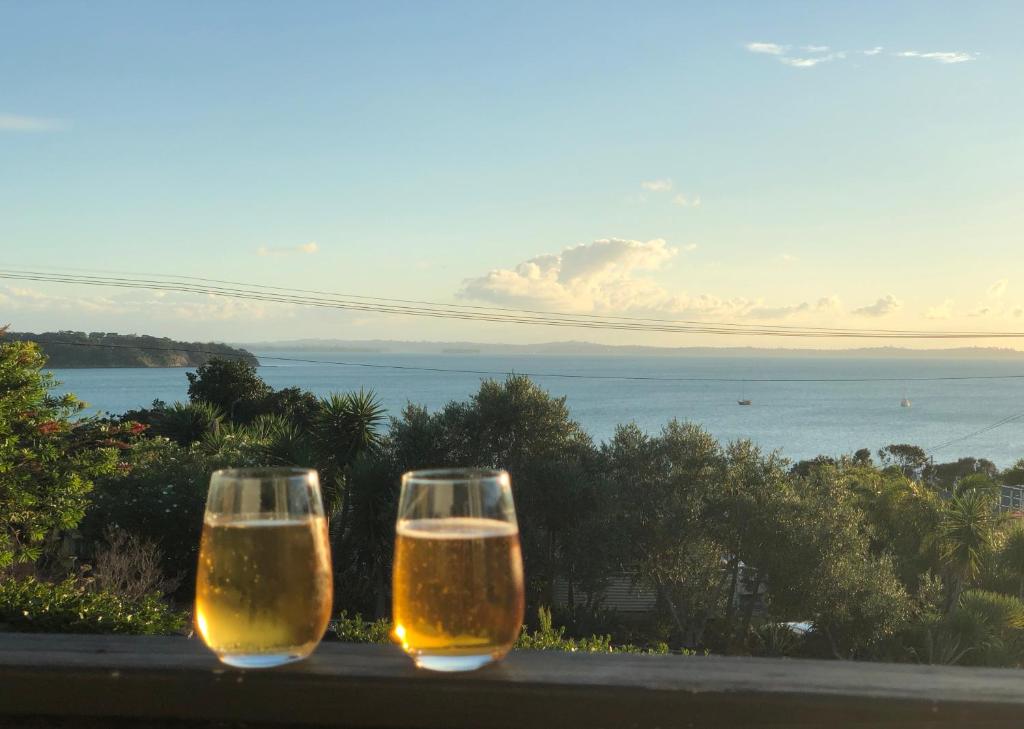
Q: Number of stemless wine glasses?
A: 2